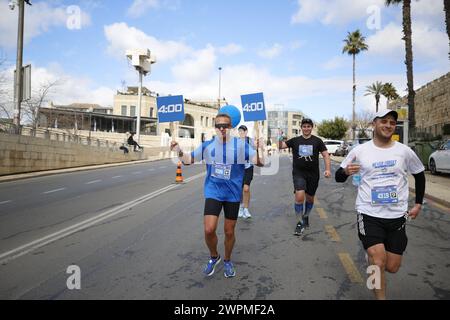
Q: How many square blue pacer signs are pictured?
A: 2